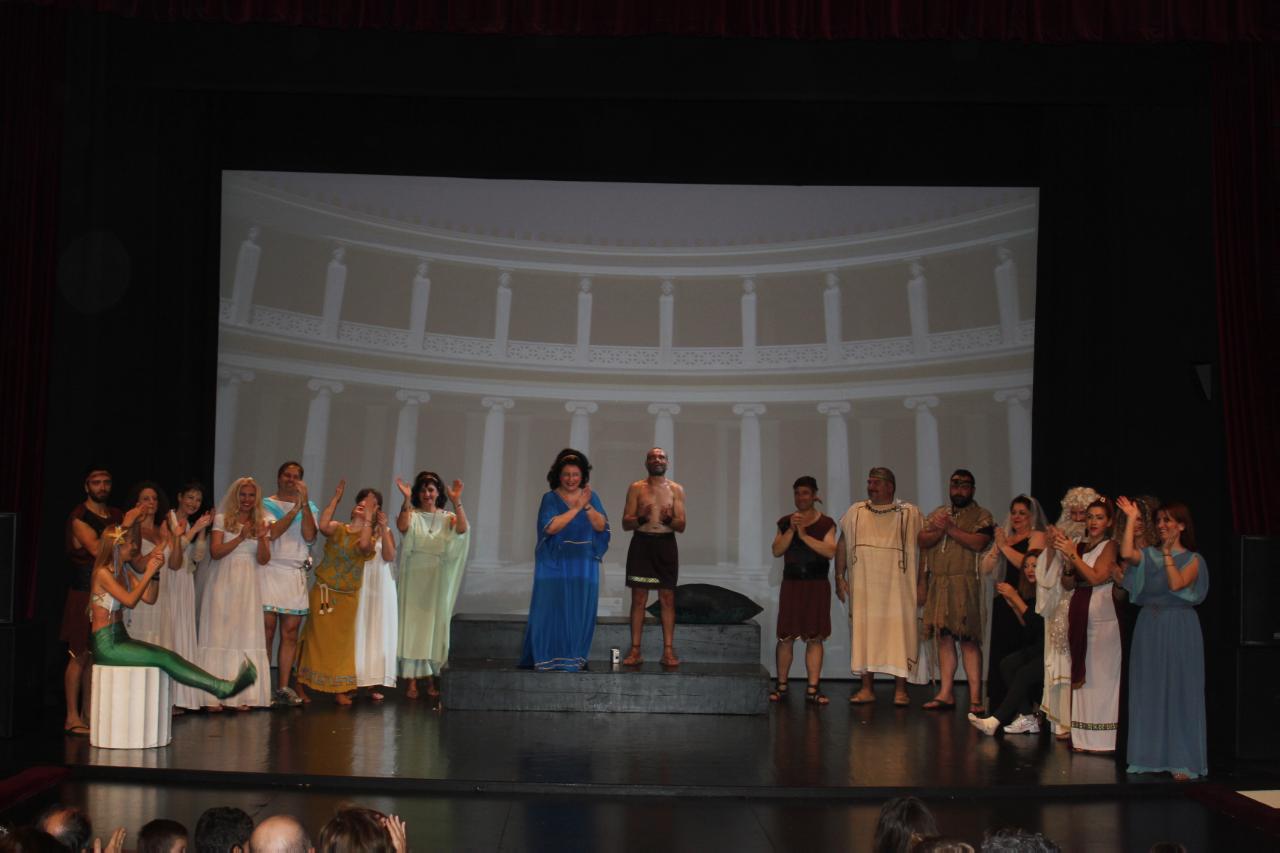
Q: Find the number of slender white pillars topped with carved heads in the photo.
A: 10